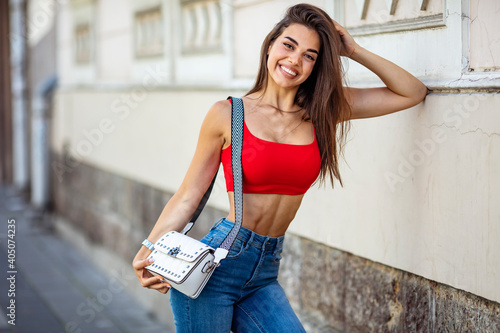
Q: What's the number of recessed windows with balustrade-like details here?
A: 4